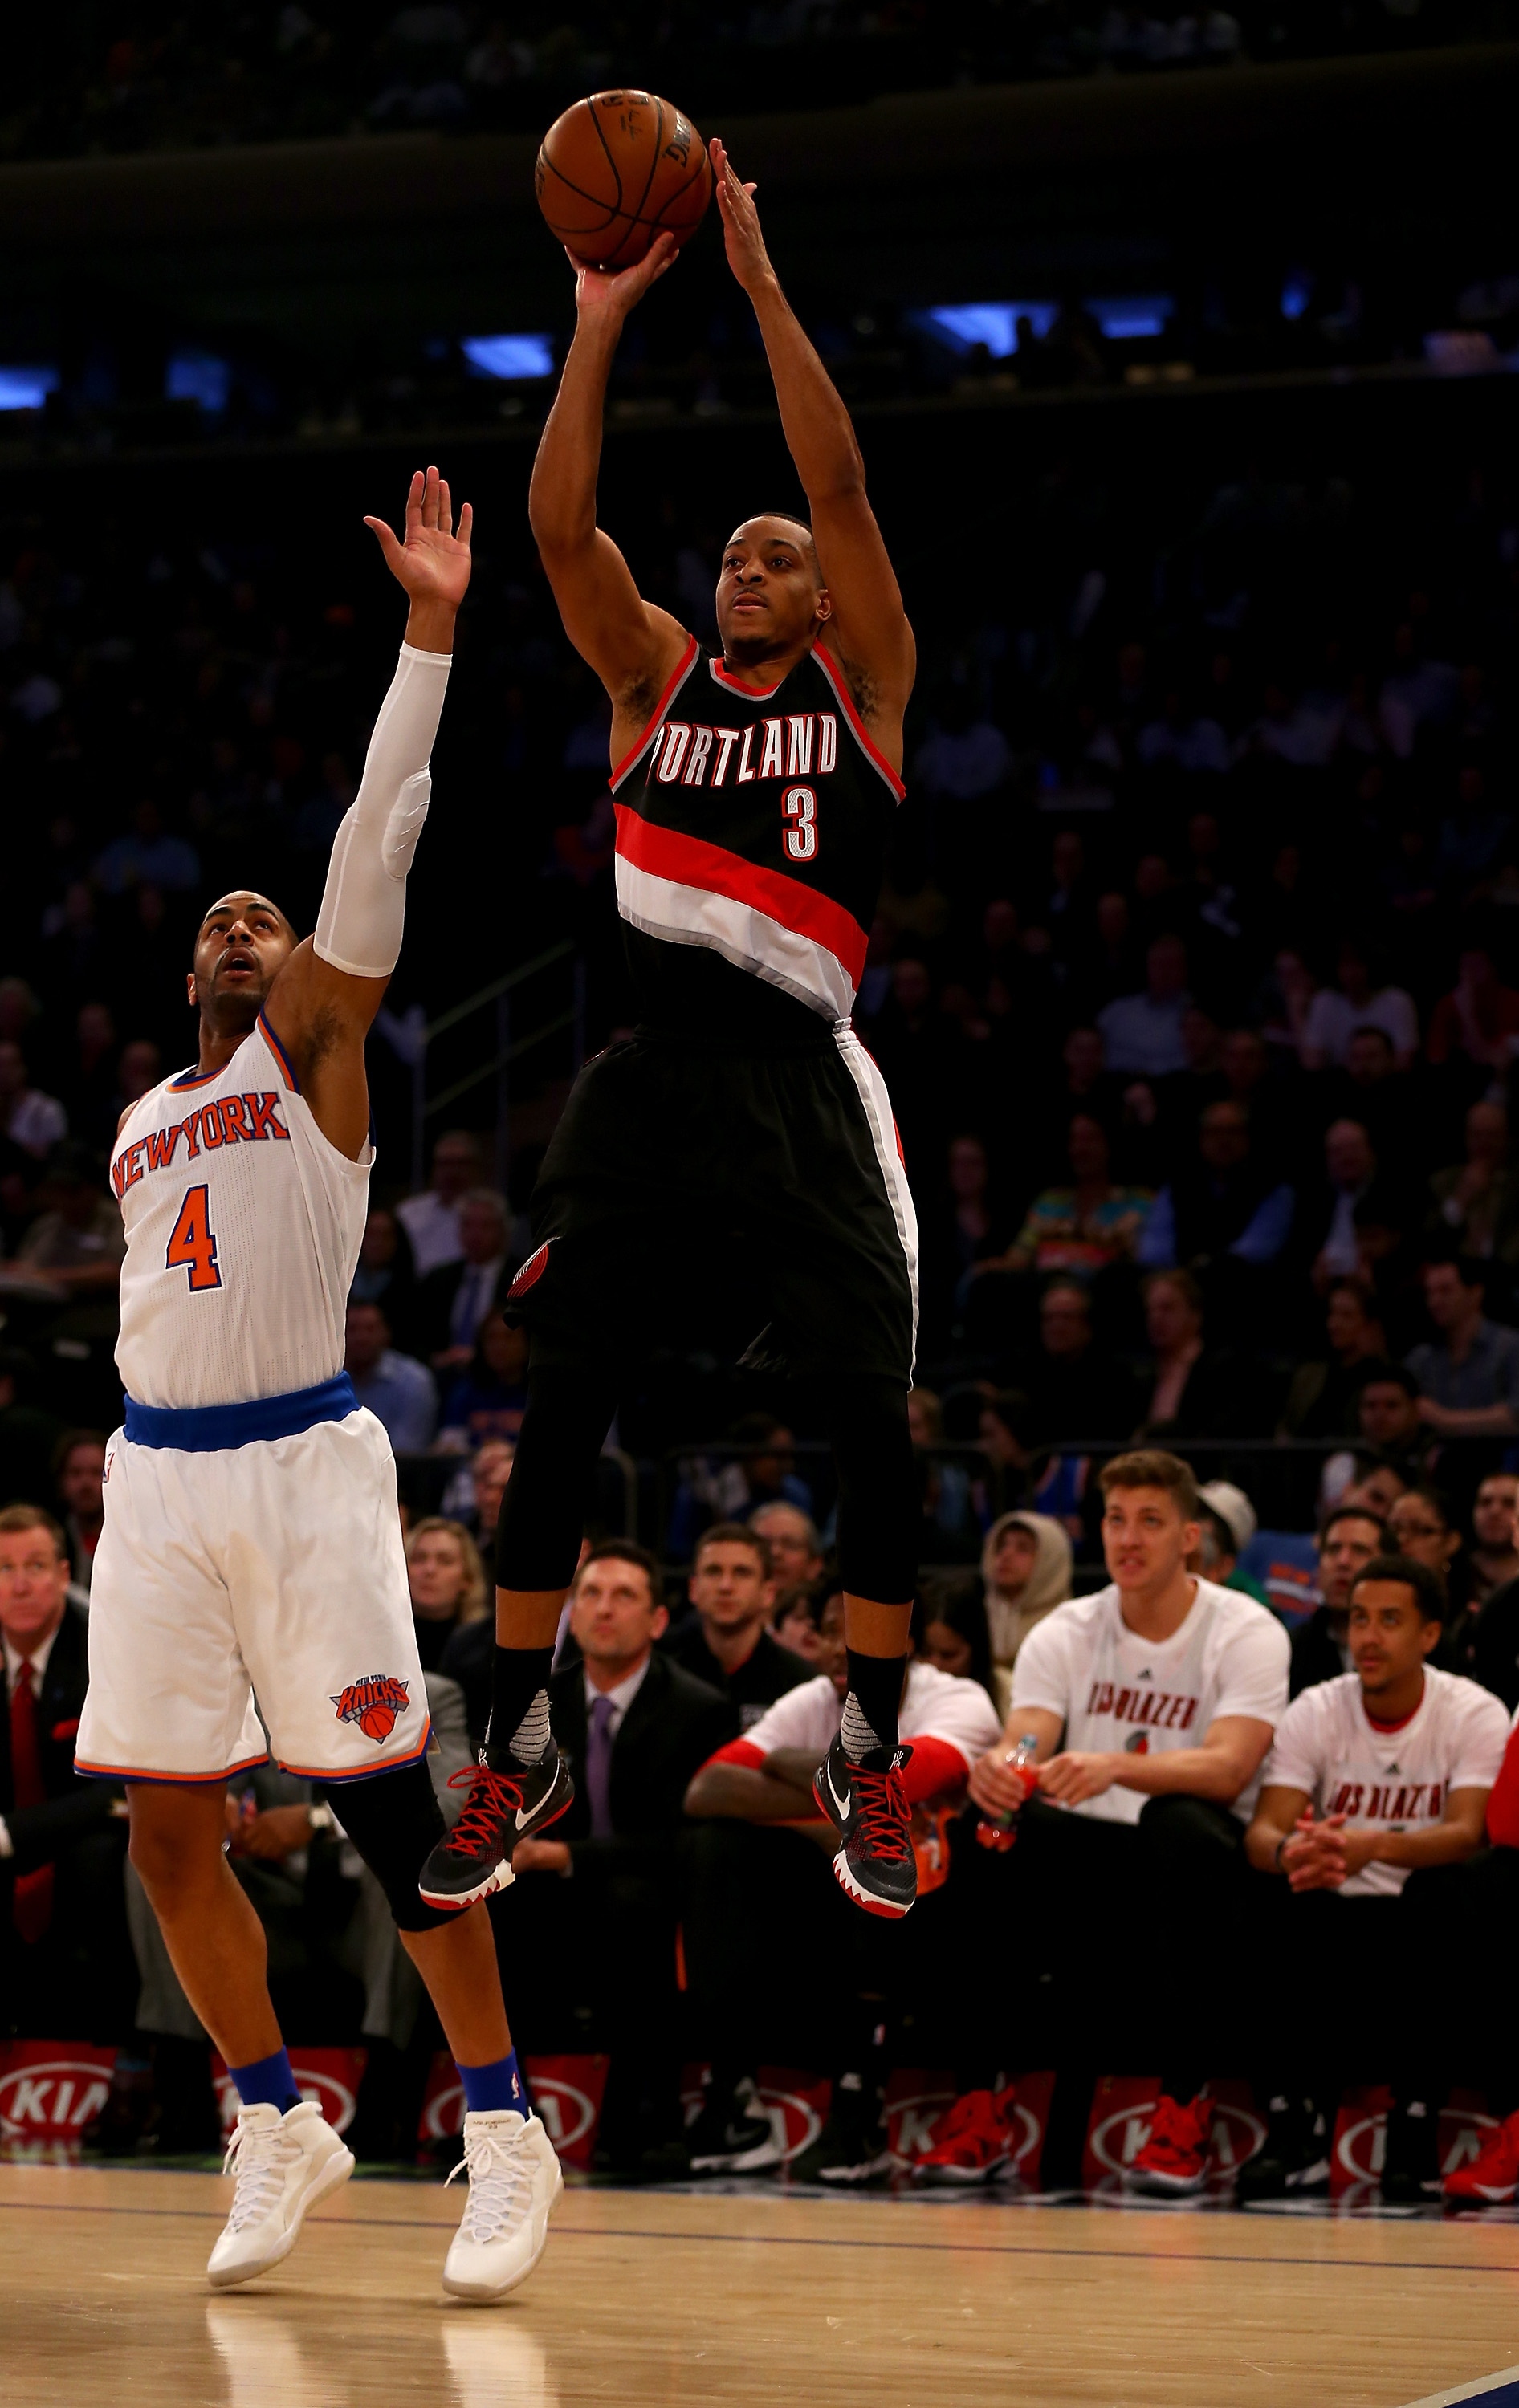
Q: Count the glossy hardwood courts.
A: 1